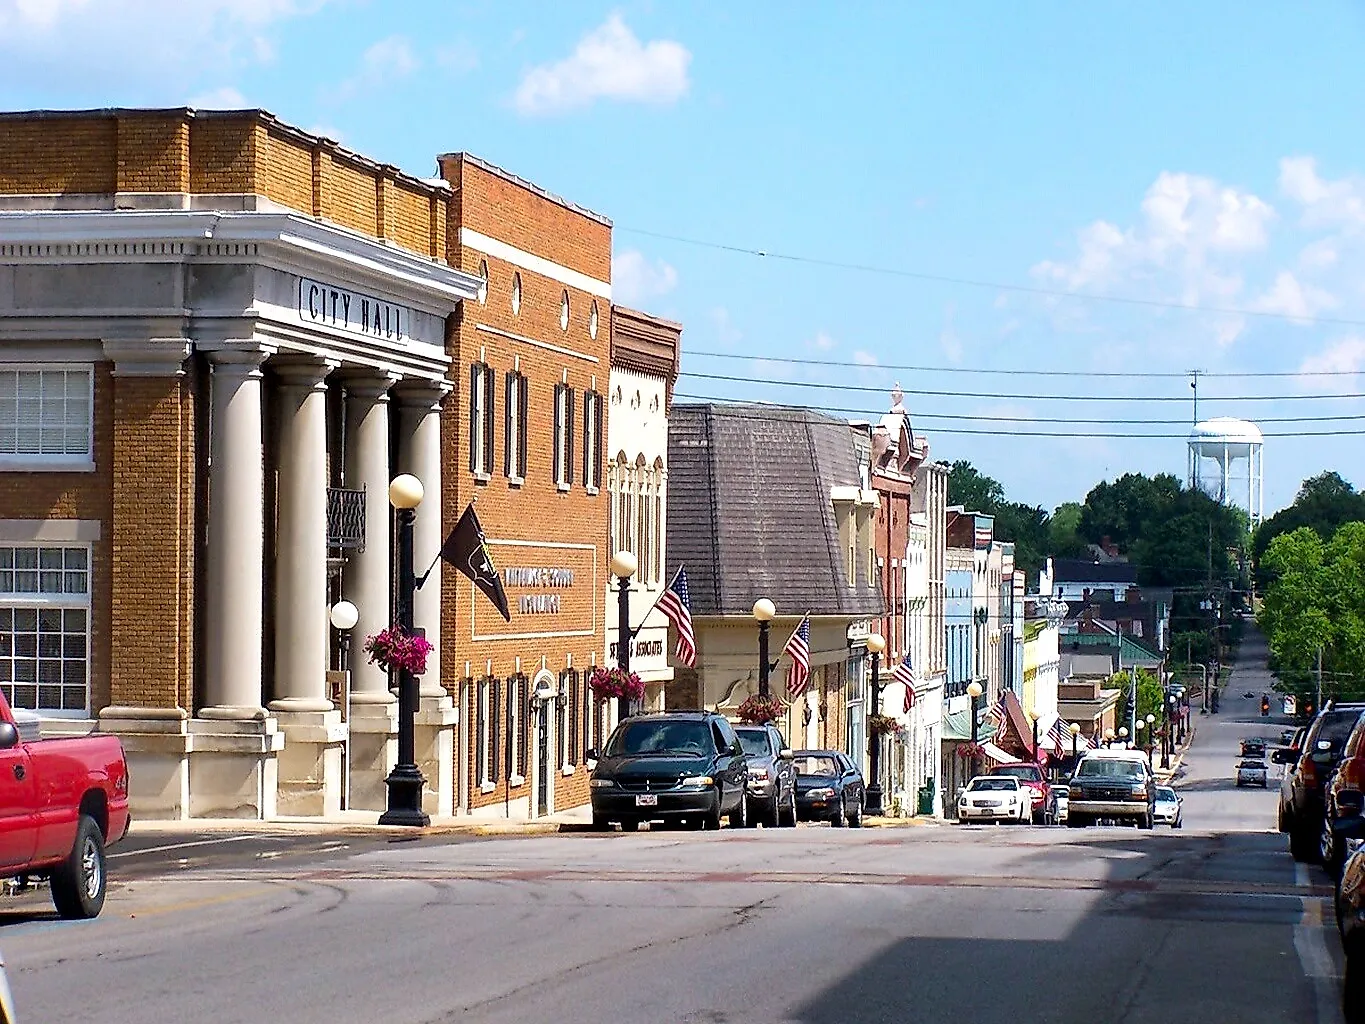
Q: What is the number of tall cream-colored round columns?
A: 4